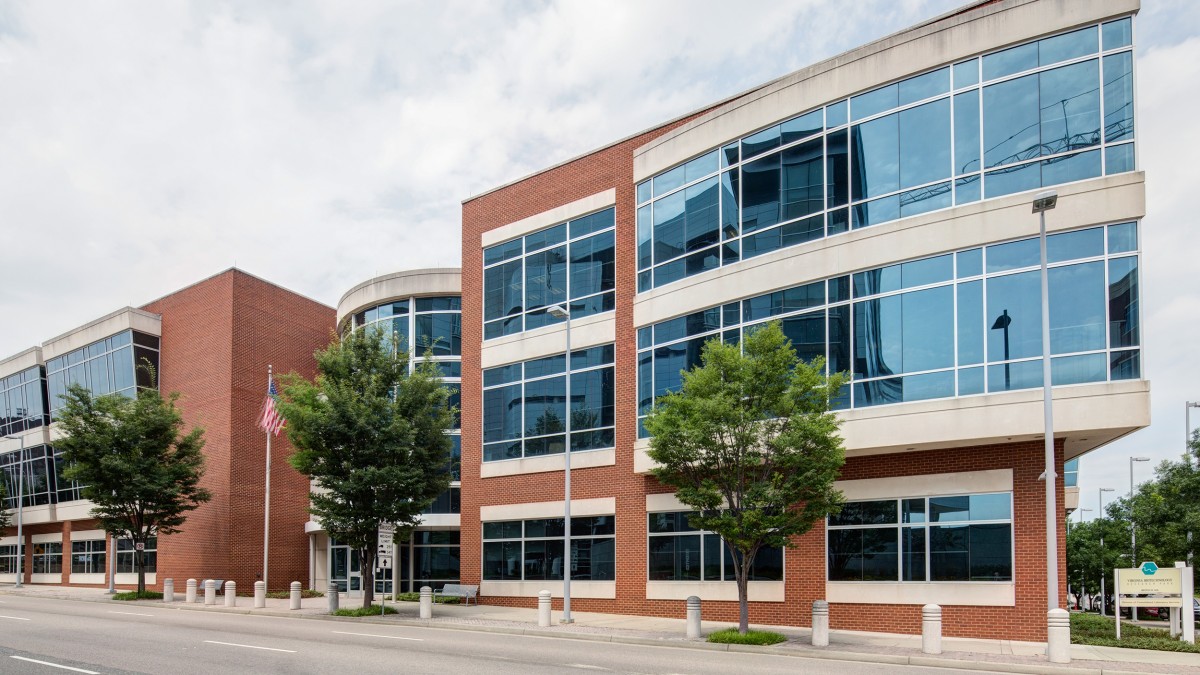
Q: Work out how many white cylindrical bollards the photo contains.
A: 13